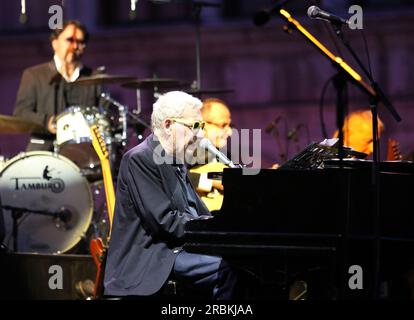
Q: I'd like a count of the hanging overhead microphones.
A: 2